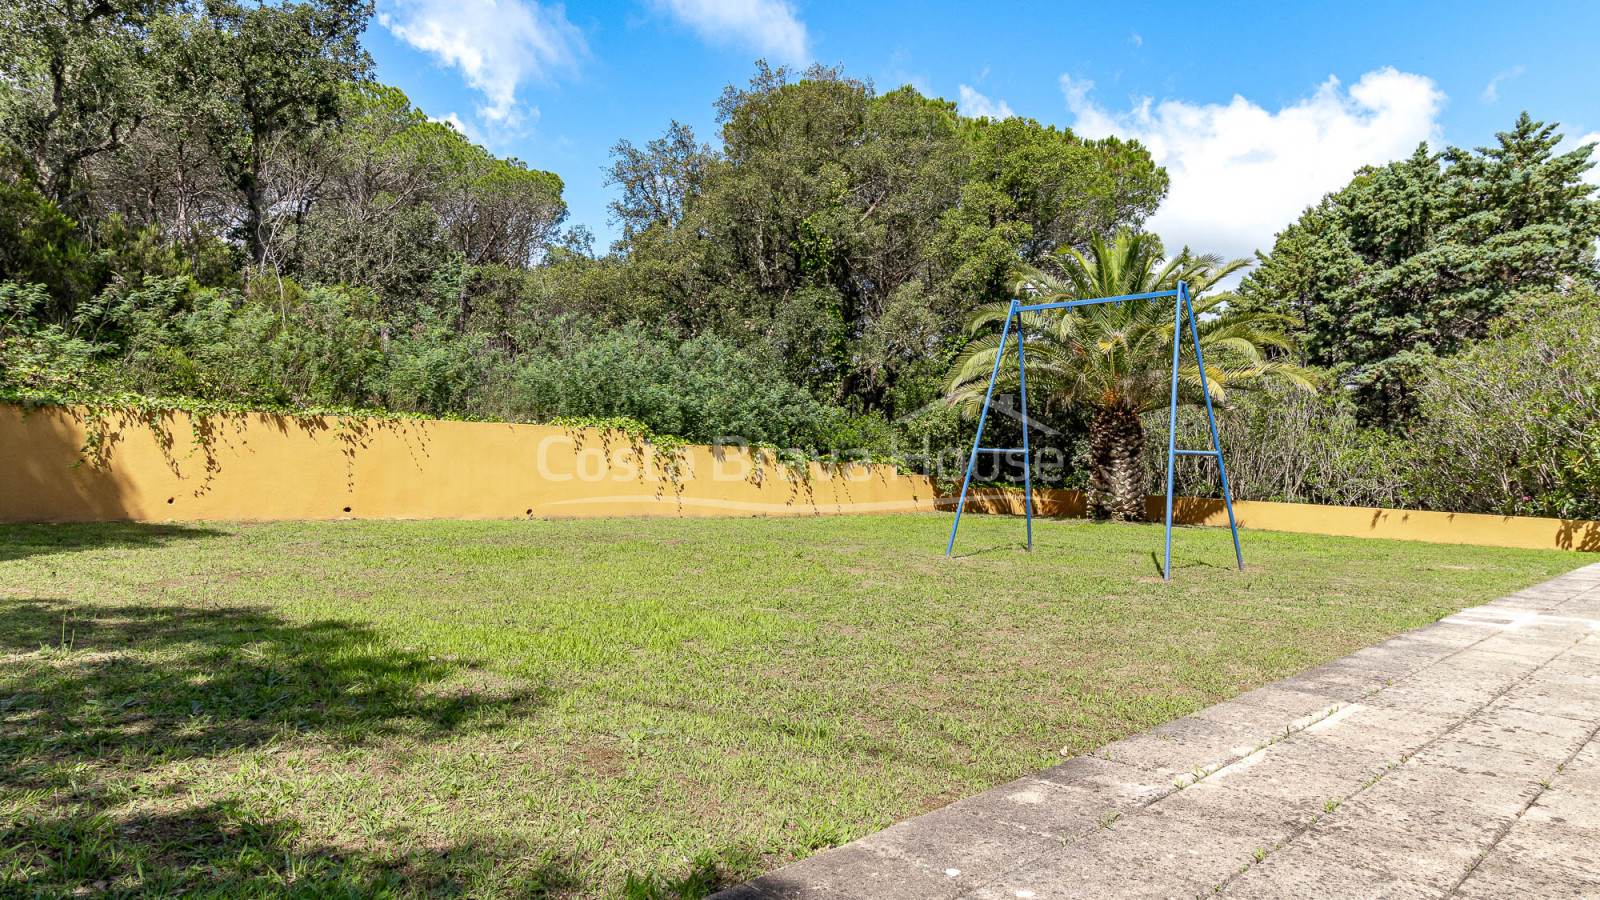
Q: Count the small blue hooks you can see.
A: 4